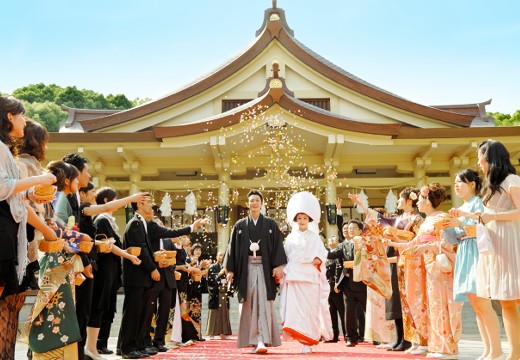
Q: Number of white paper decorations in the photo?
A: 4